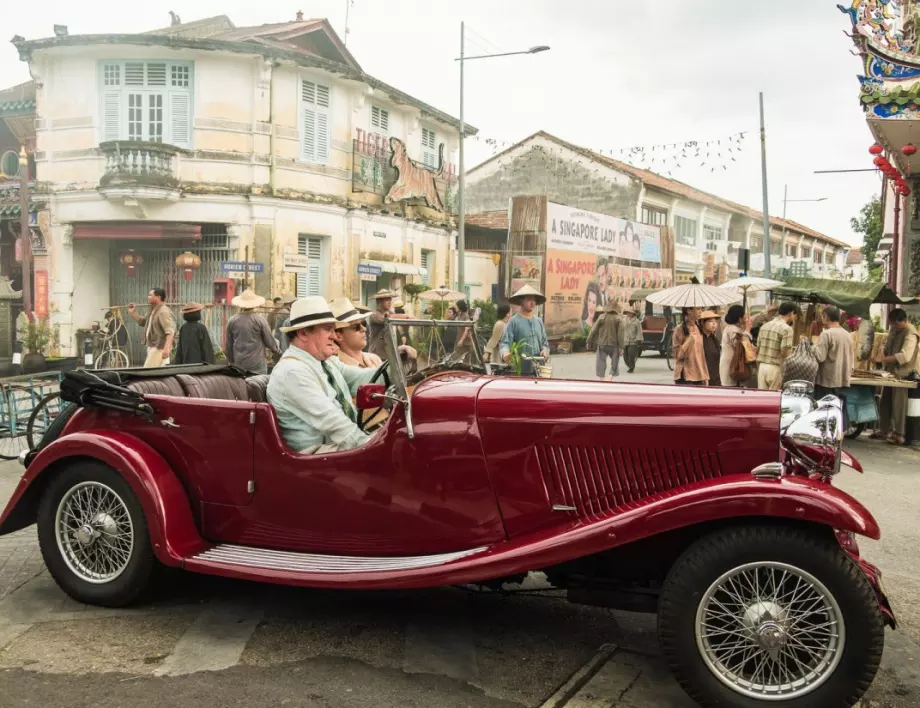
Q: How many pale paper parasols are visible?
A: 3